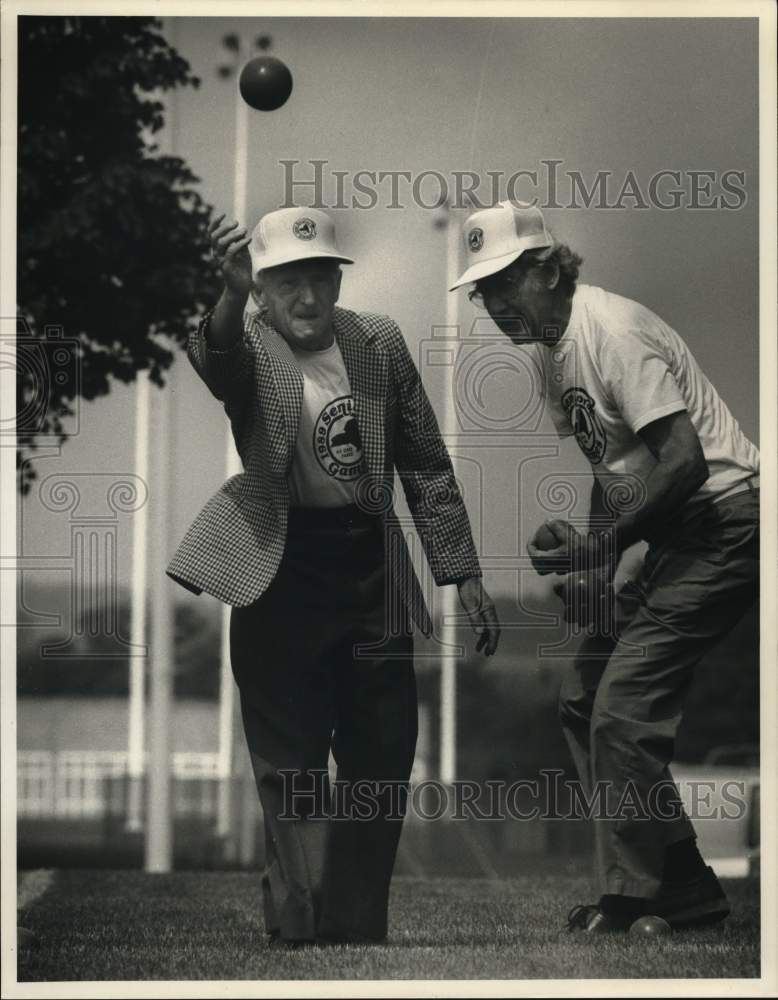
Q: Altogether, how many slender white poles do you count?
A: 4